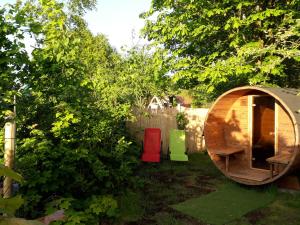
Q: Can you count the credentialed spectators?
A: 0